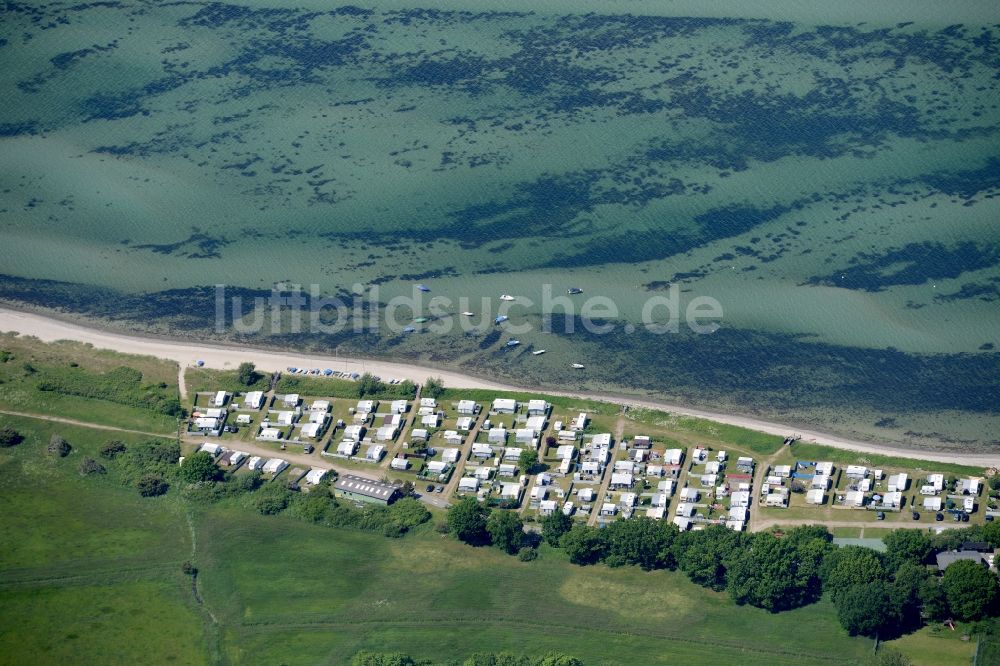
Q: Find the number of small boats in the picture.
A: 10